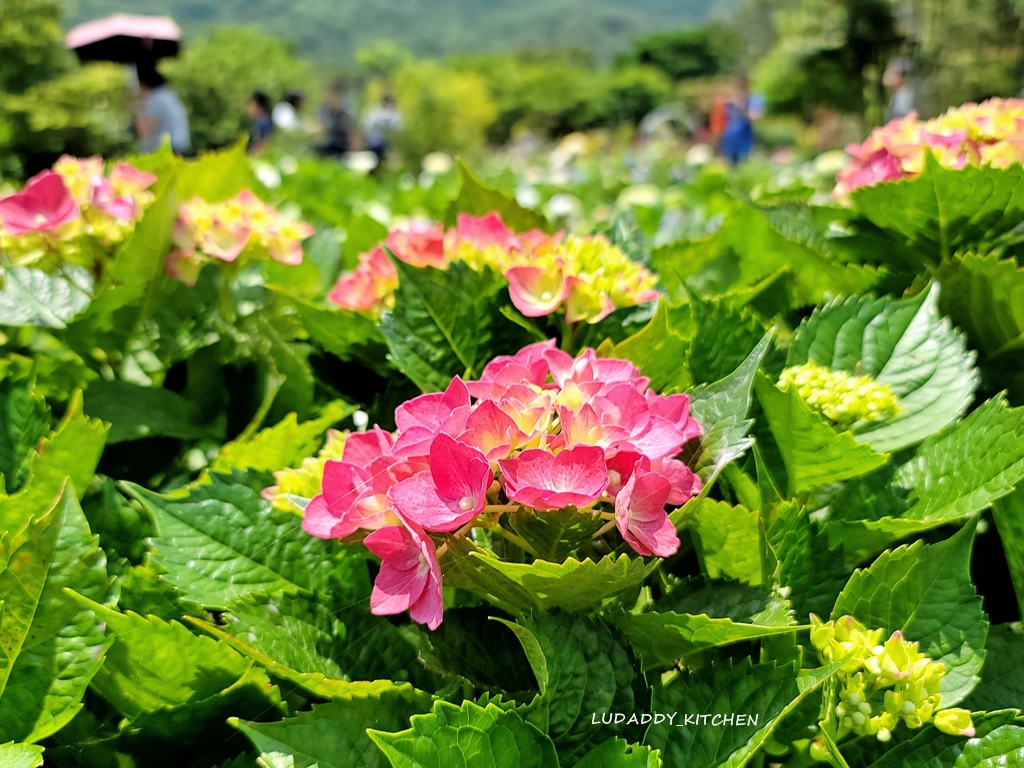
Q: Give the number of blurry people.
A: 7